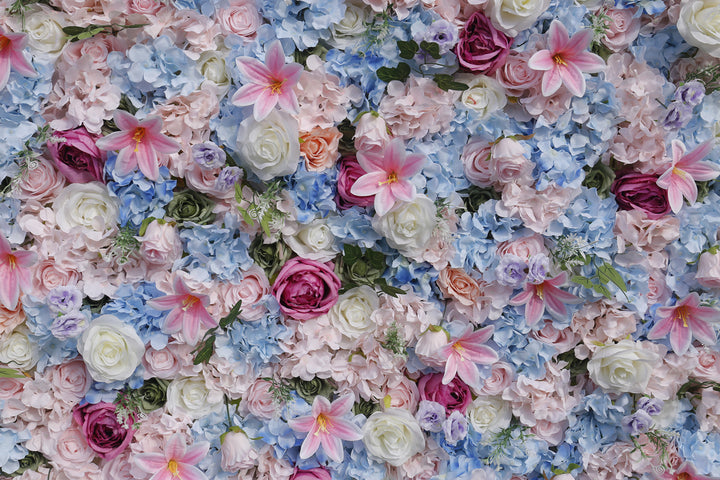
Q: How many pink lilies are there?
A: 14